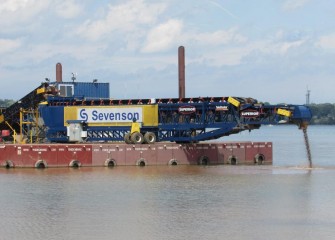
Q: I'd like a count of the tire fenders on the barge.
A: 9